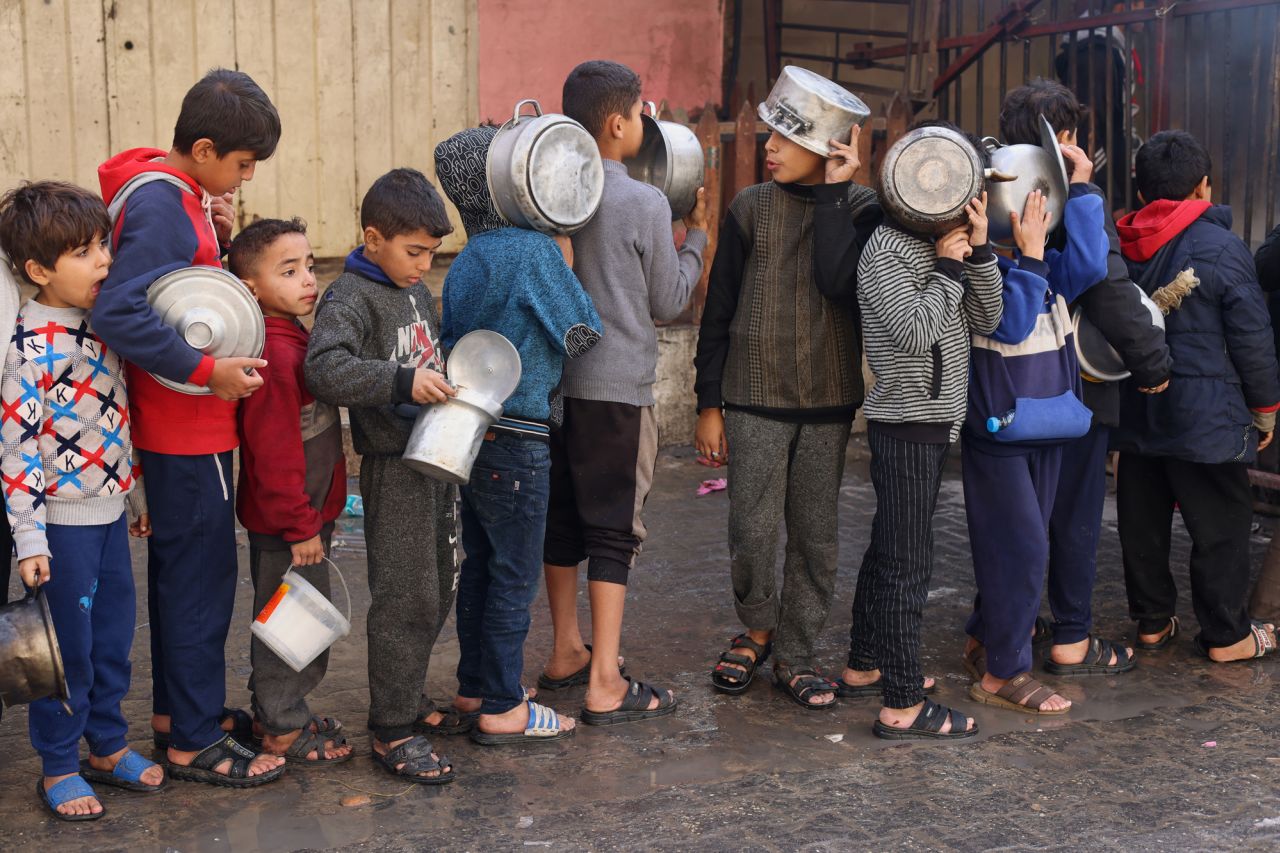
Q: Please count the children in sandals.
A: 11